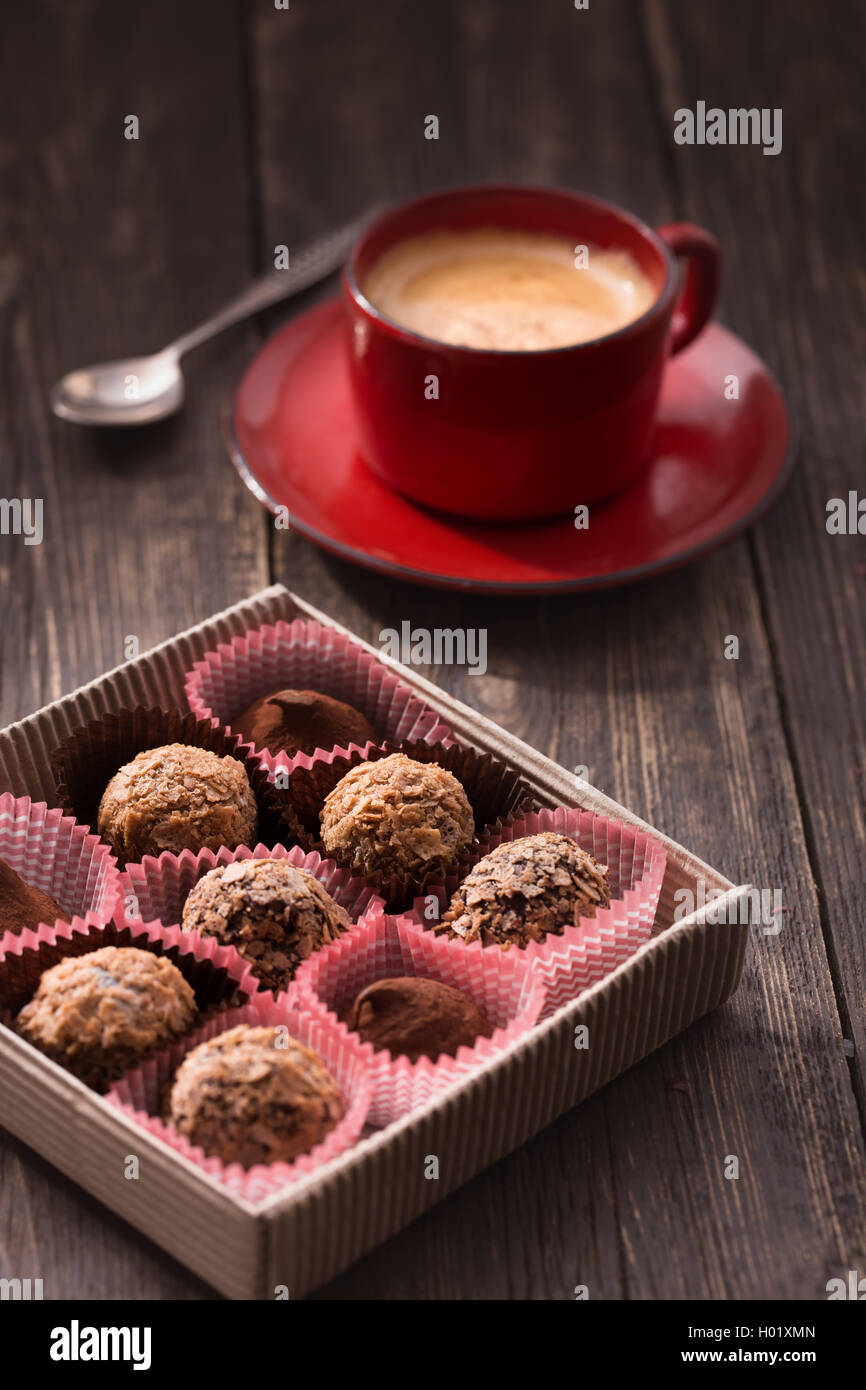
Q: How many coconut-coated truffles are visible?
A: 6